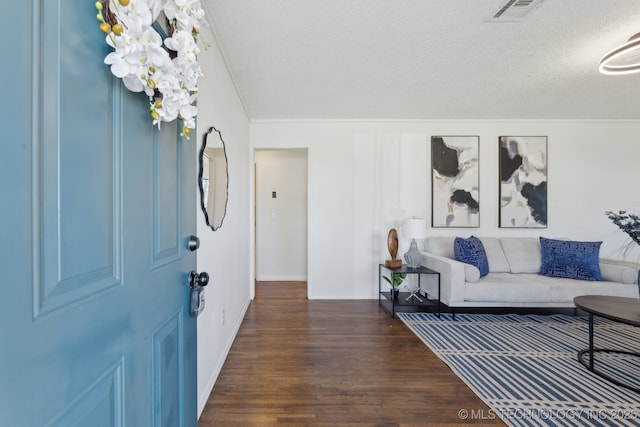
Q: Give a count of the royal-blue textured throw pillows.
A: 2